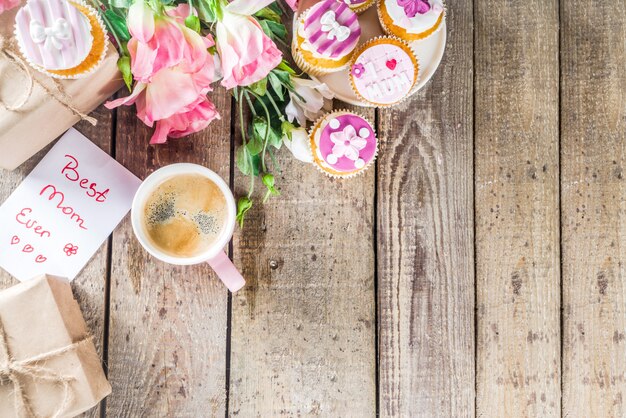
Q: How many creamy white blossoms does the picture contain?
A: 2